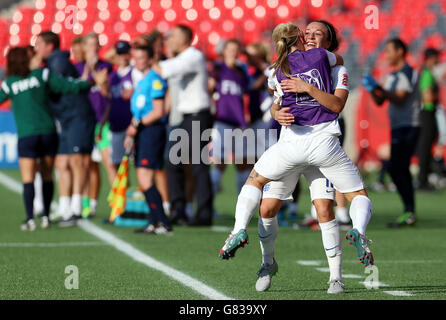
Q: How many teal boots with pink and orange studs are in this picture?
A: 2